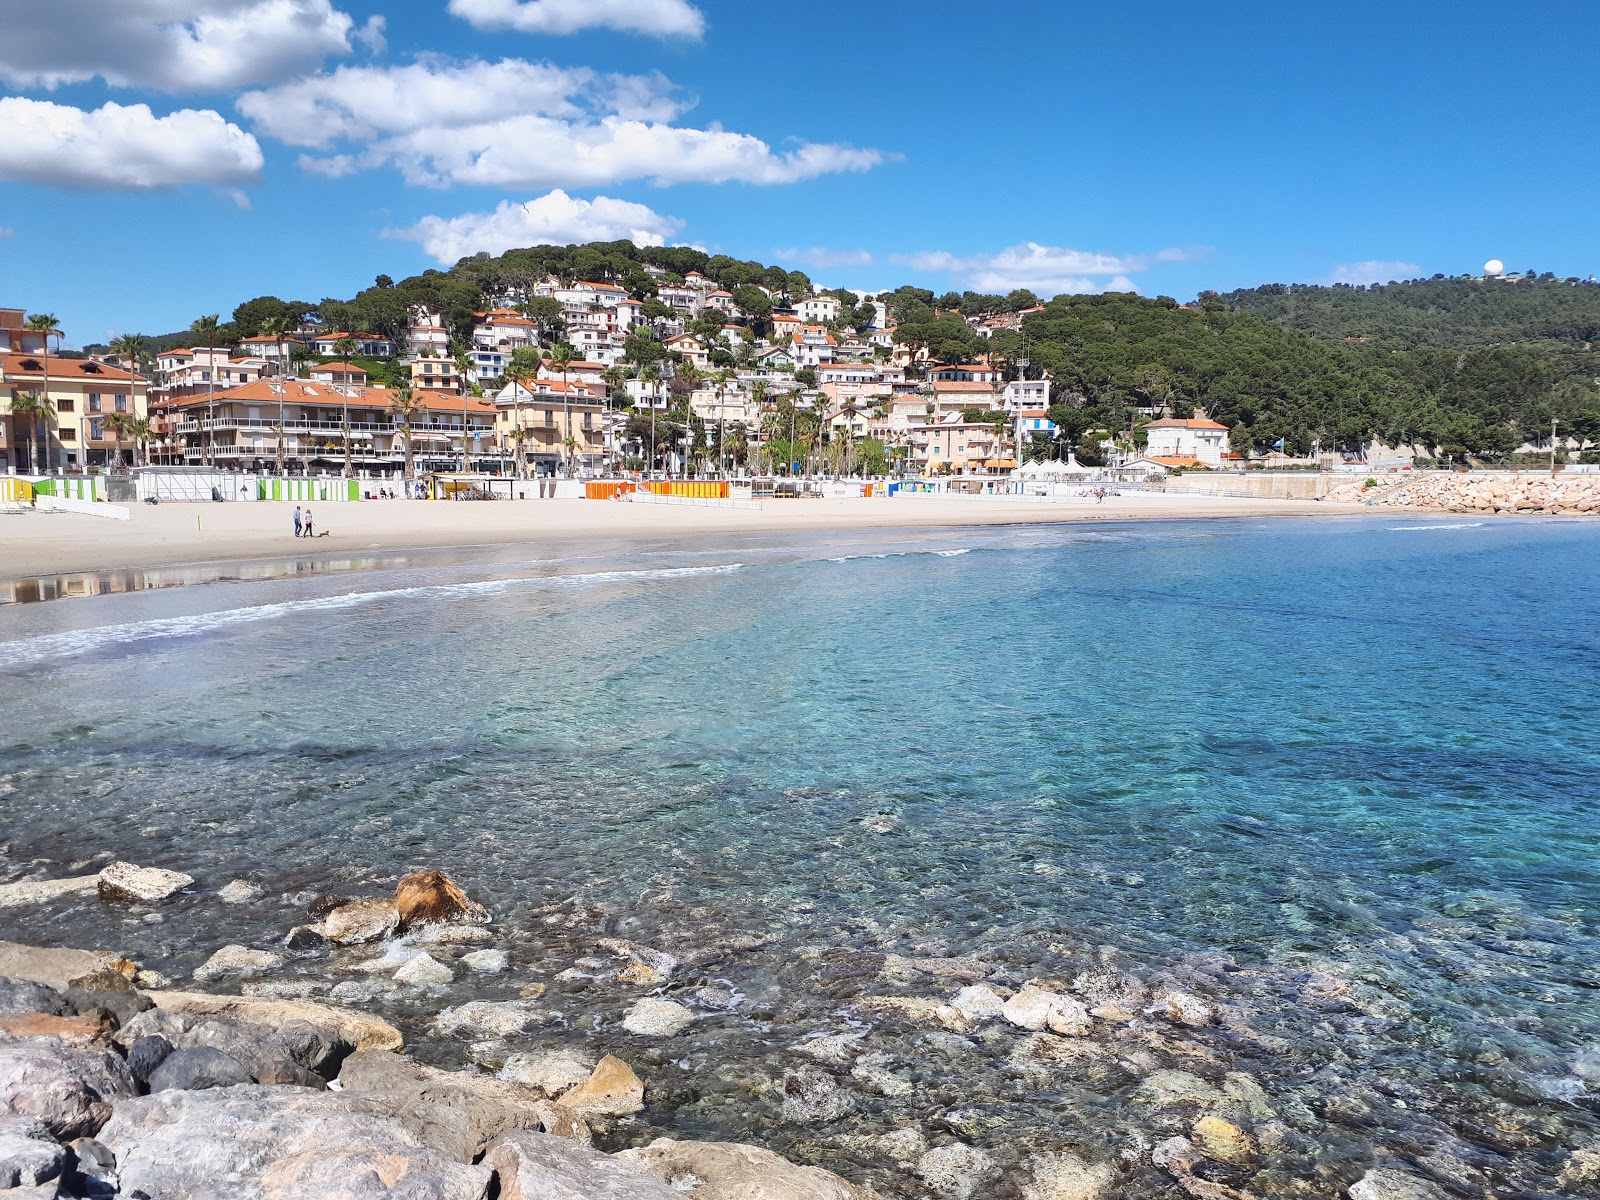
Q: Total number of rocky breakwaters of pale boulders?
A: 1